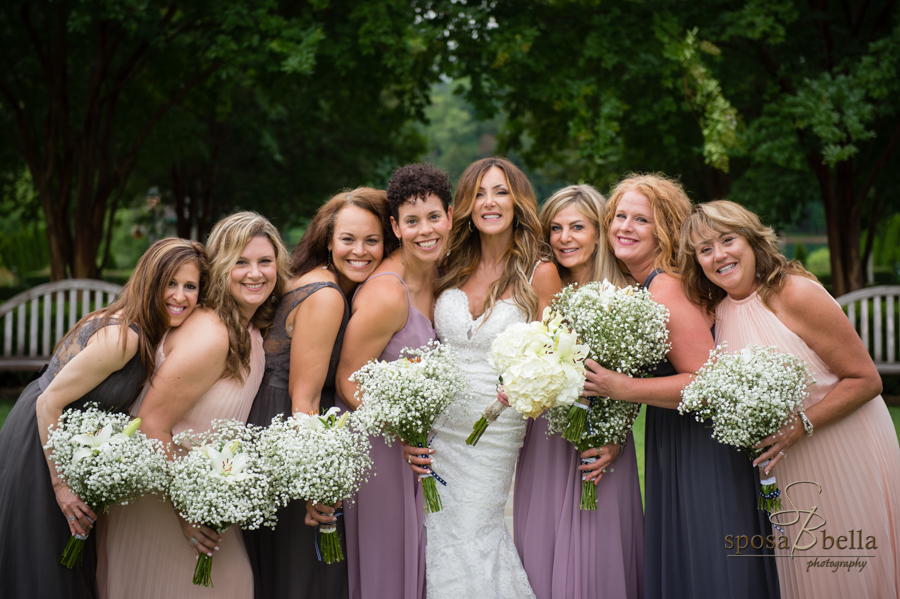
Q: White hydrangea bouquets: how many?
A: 1